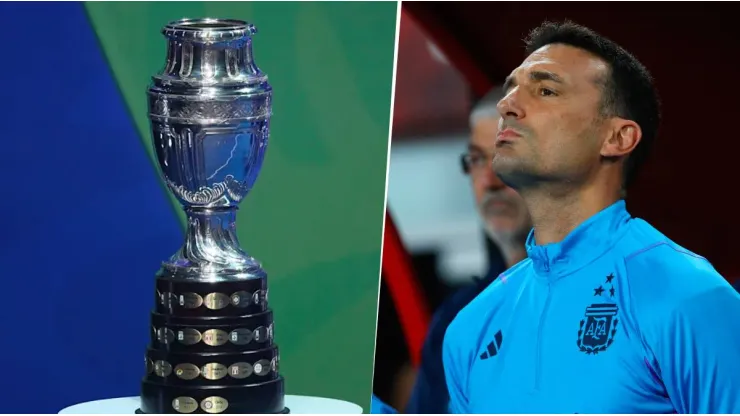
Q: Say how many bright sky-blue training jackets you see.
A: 1